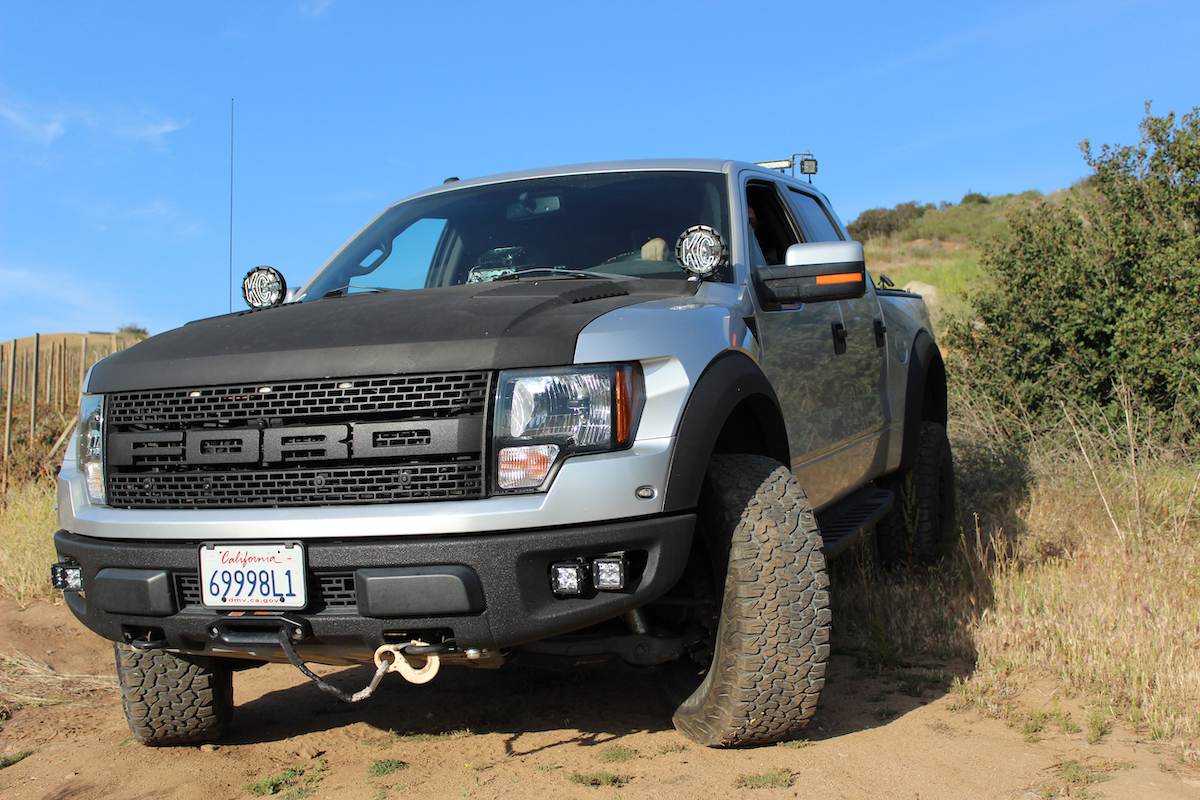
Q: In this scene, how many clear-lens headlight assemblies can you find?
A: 2